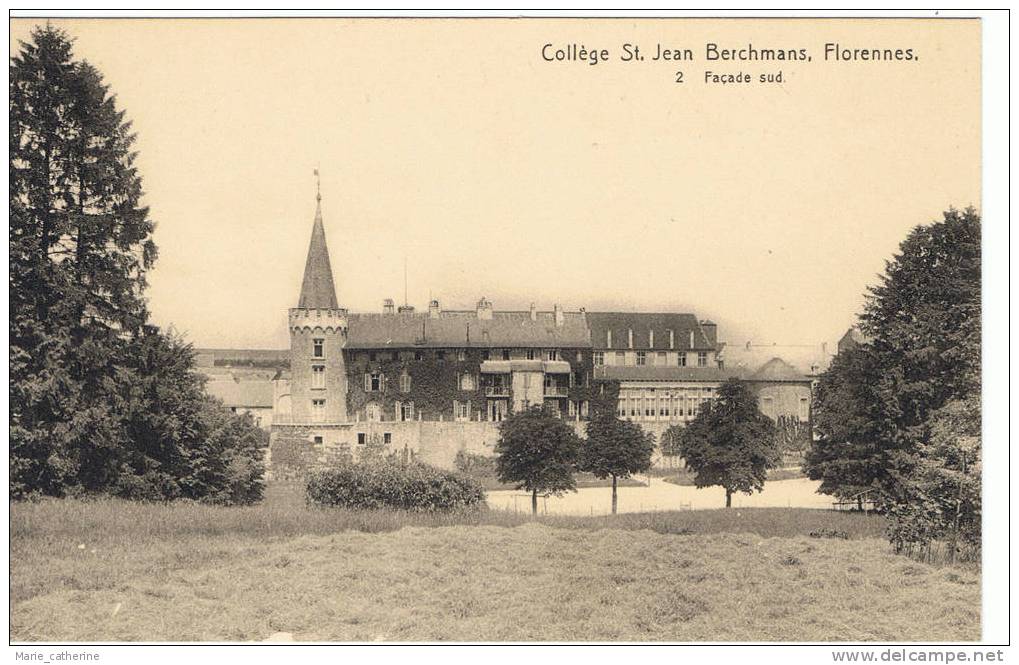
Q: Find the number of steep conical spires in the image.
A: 1